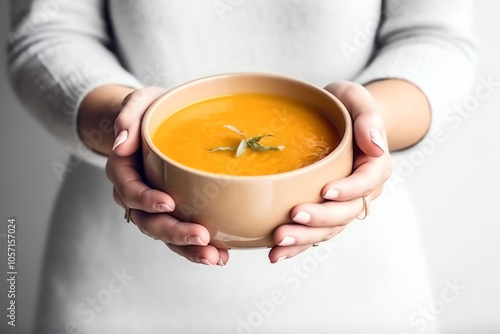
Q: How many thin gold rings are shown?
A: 2